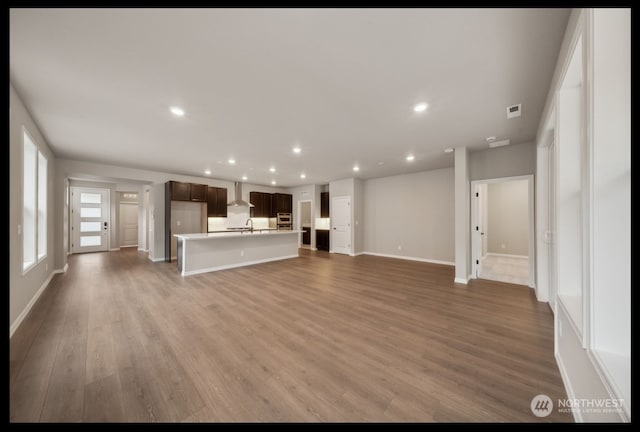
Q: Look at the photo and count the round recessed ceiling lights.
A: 11